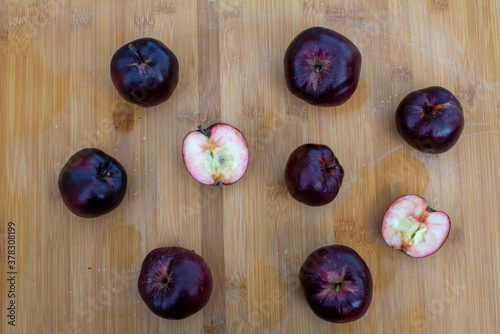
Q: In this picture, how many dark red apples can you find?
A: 7